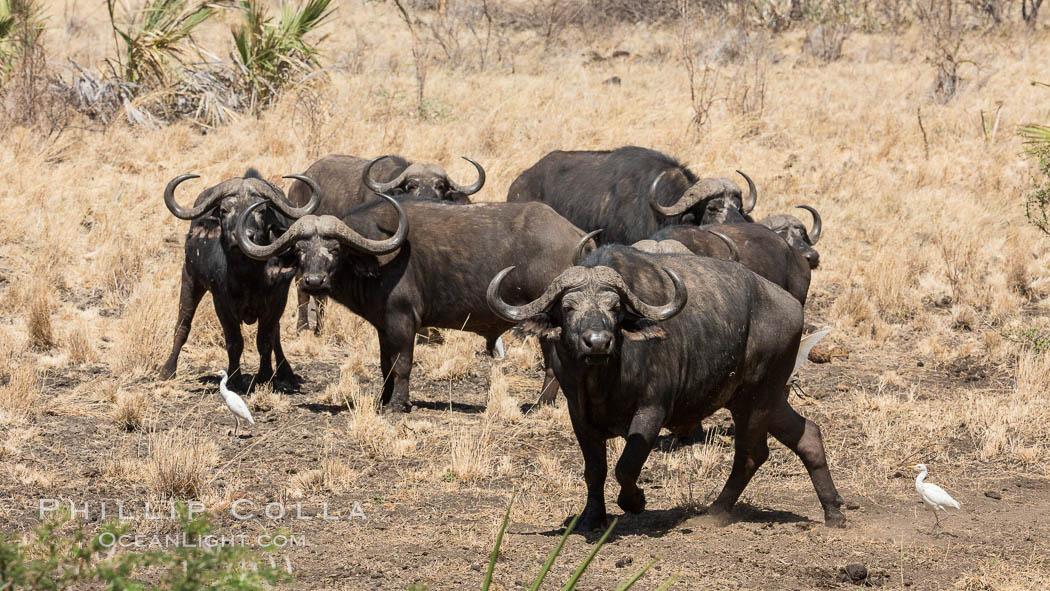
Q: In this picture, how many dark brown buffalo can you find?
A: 7